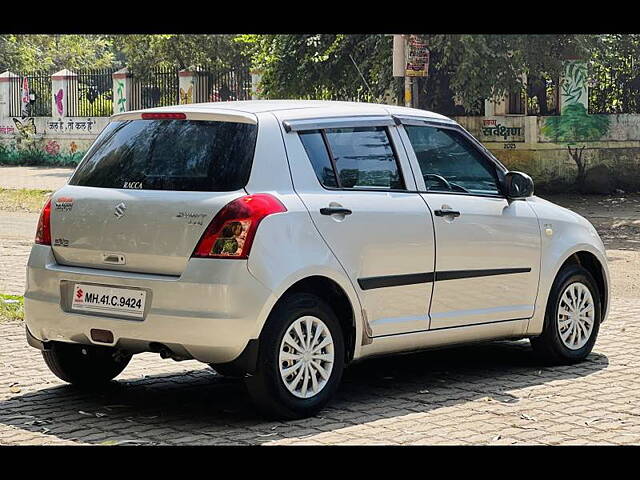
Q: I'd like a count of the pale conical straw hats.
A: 0